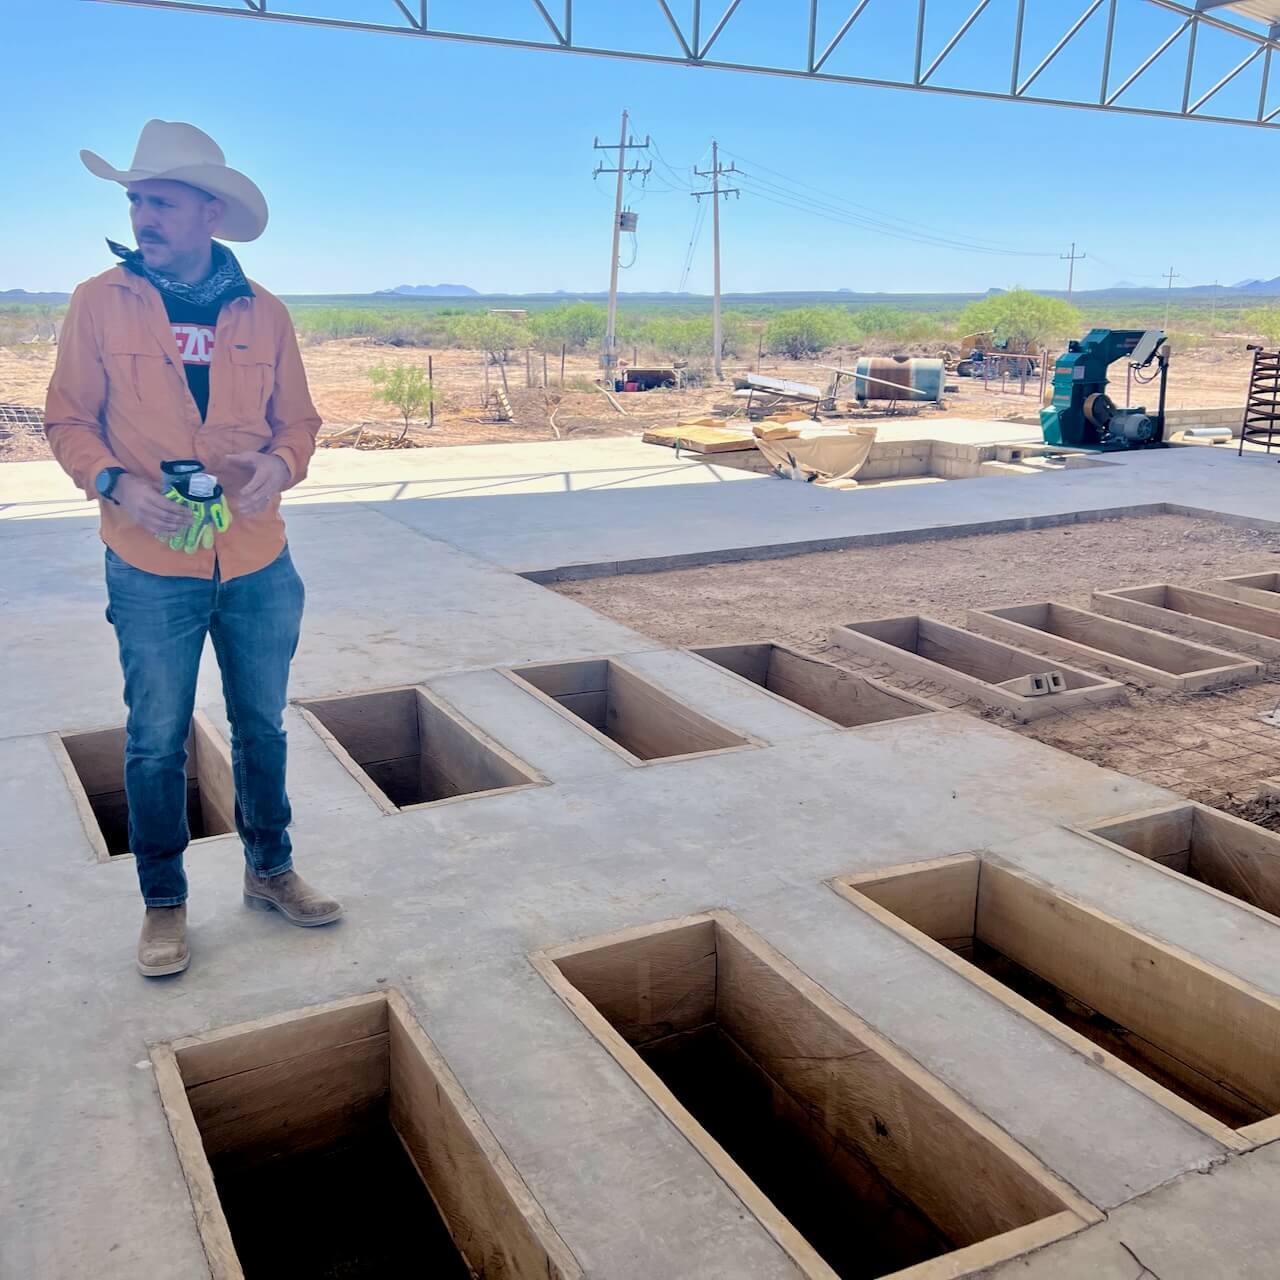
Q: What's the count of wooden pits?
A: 12